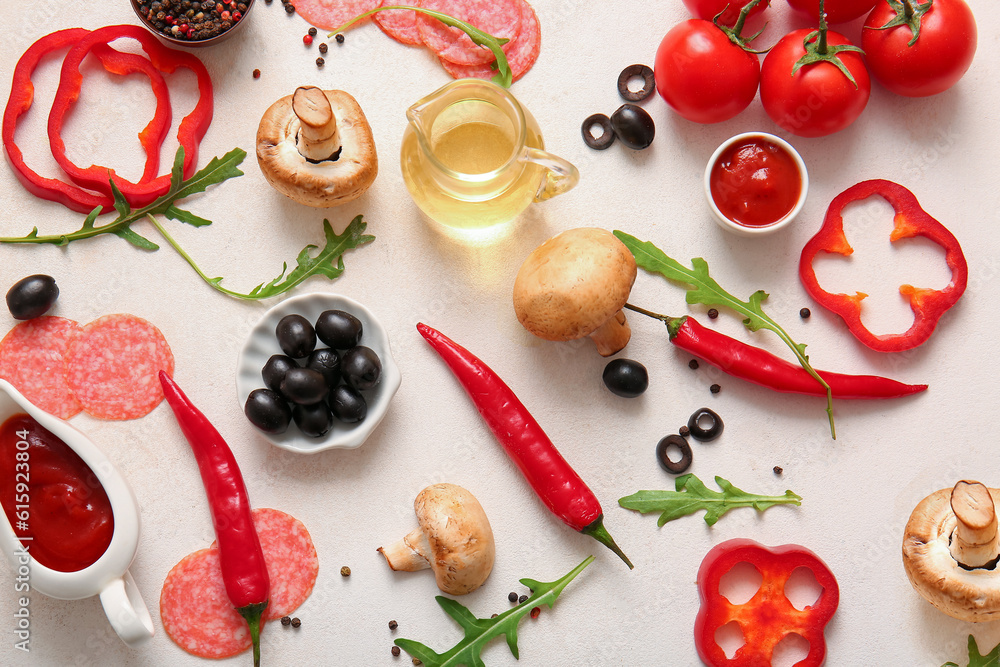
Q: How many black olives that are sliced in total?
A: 4